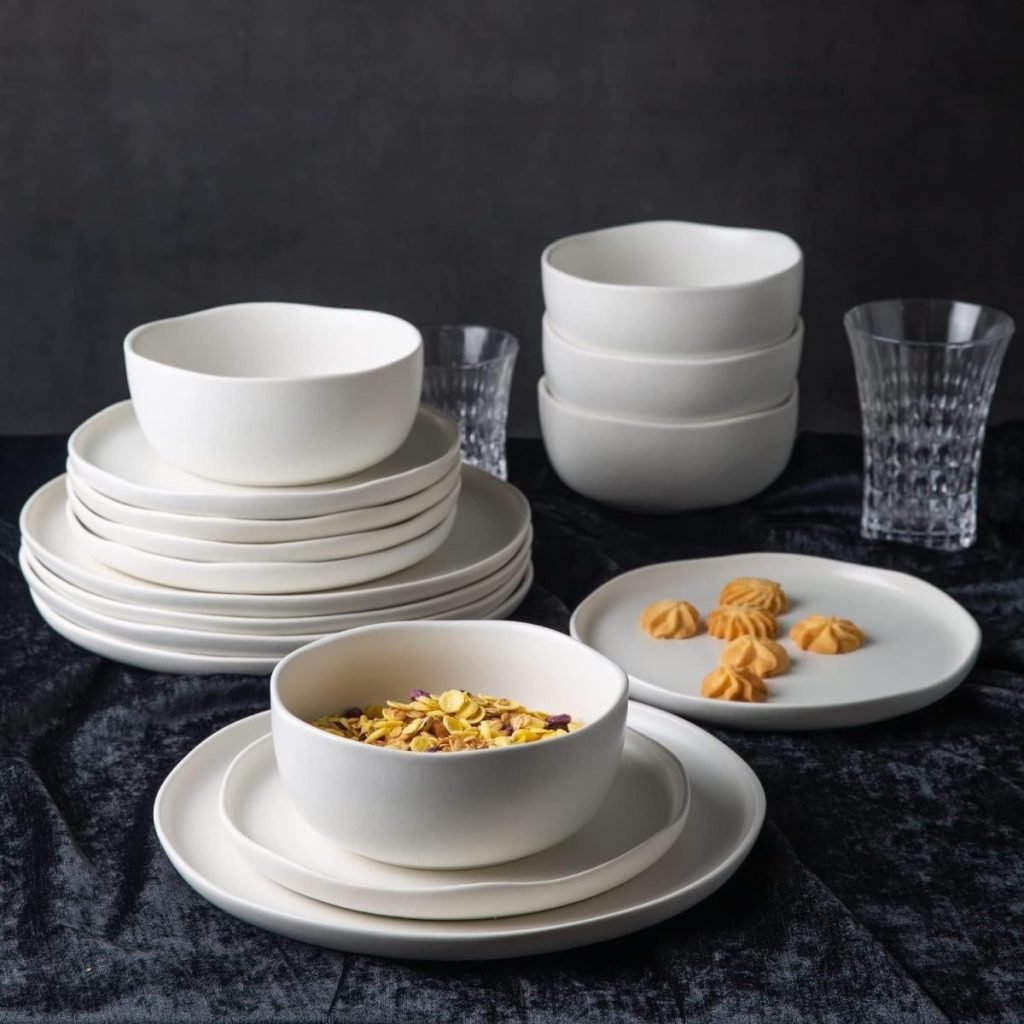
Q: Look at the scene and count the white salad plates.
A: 6